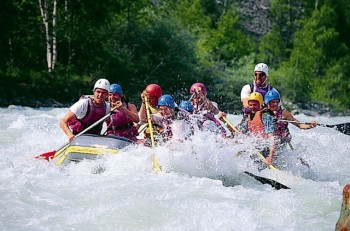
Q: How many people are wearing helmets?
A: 9